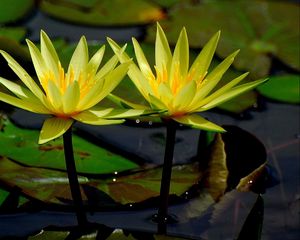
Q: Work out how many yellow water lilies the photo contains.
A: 2